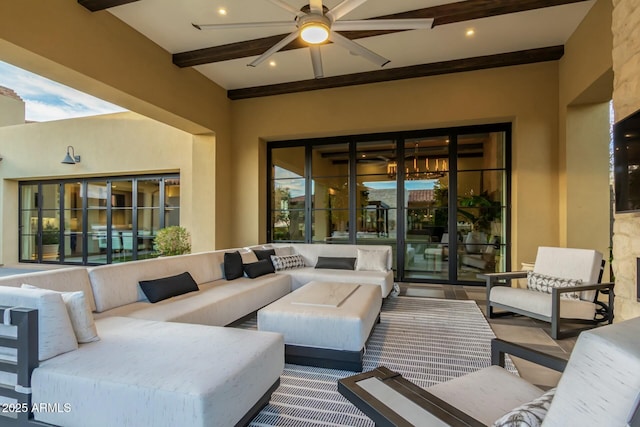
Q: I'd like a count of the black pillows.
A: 5